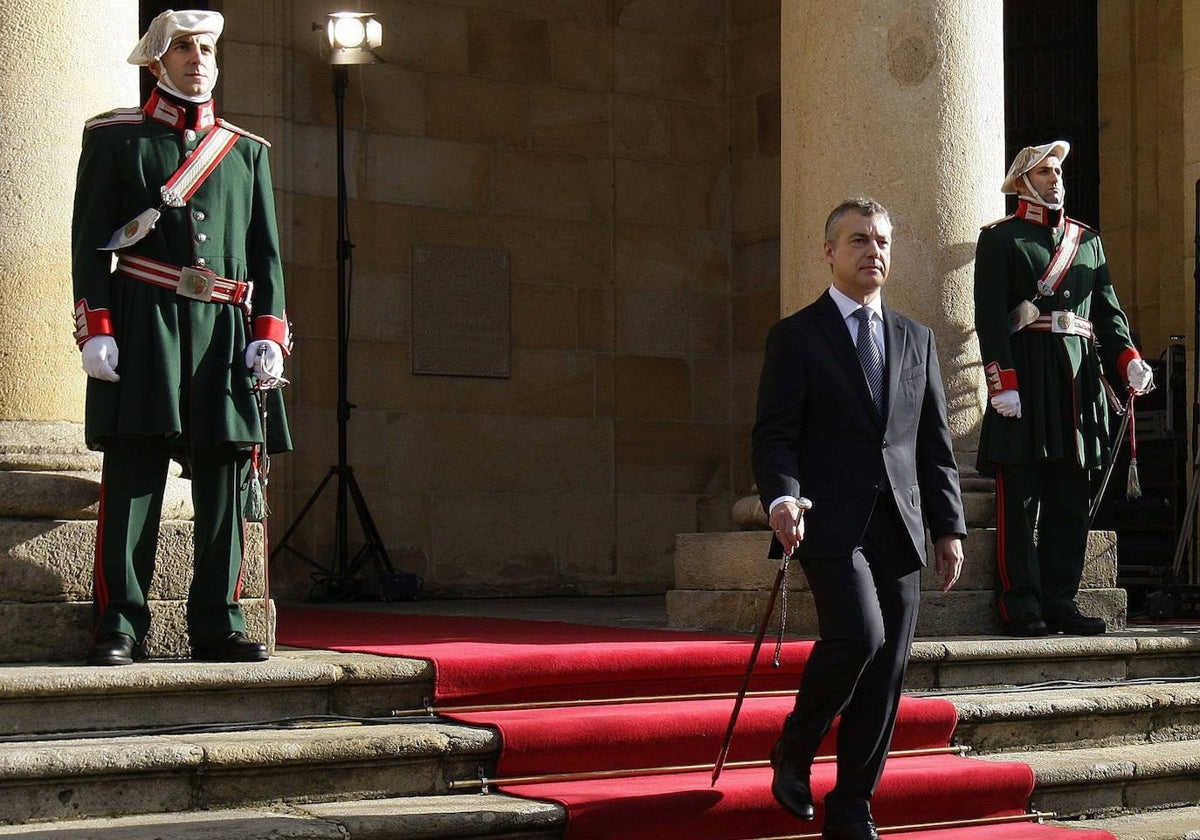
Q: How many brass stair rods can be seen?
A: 3